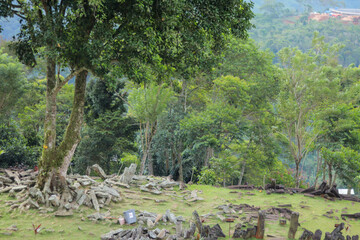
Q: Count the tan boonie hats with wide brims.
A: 0